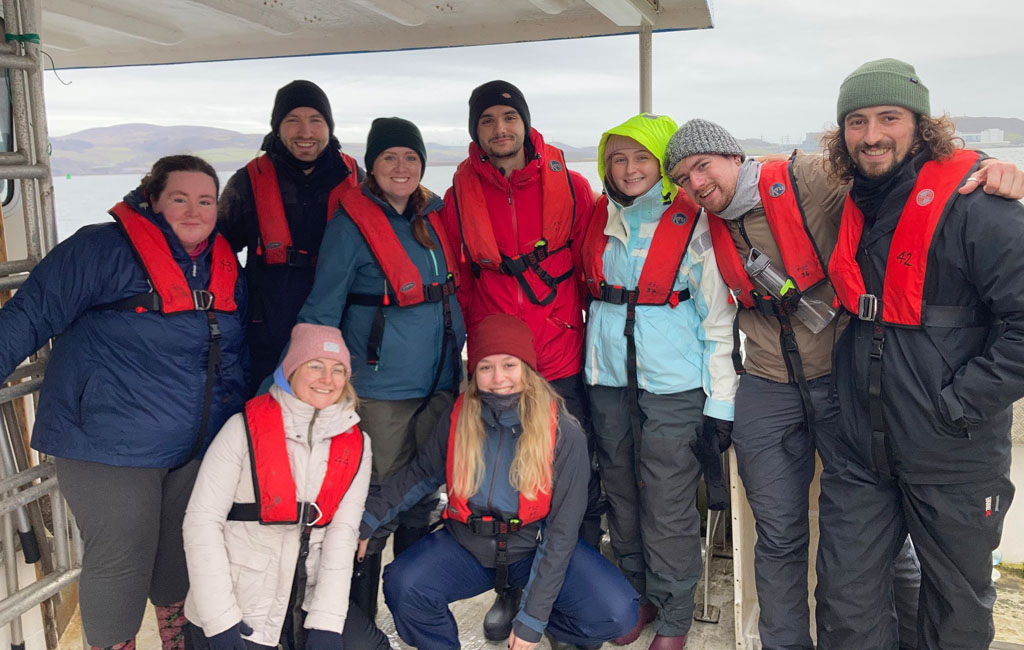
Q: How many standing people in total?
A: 7